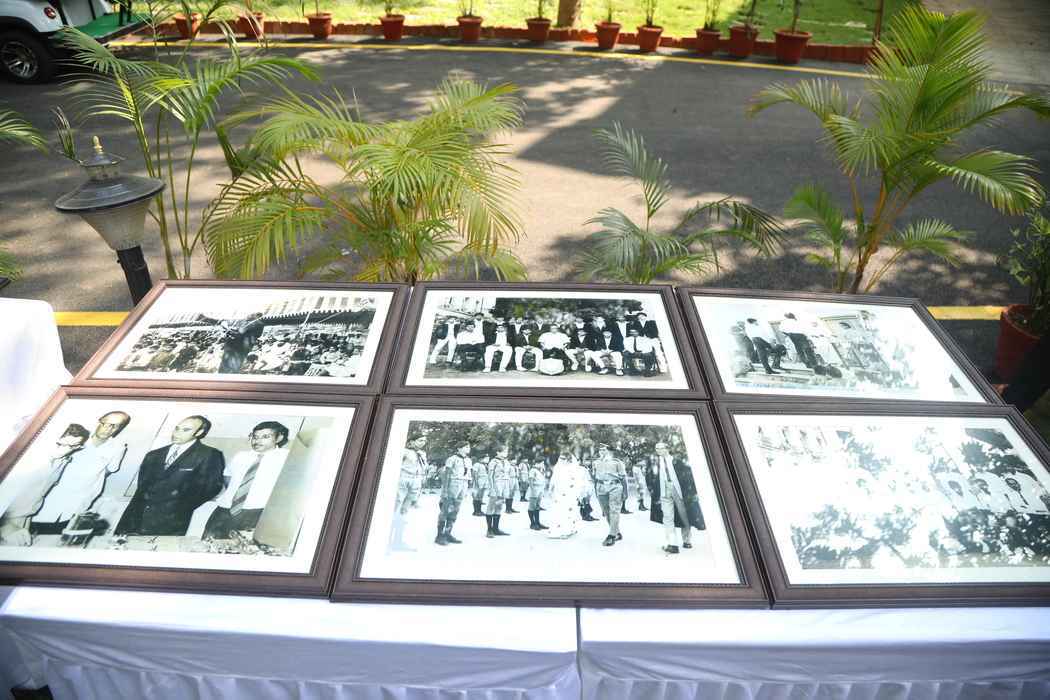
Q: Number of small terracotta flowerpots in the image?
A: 11